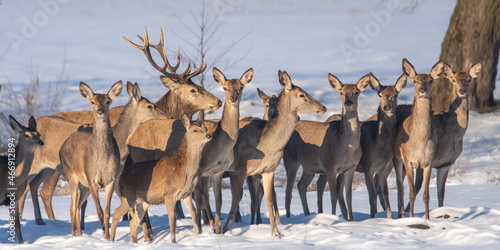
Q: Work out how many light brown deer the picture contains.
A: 12